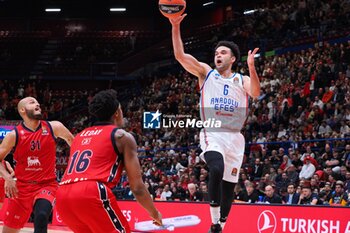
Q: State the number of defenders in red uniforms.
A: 2